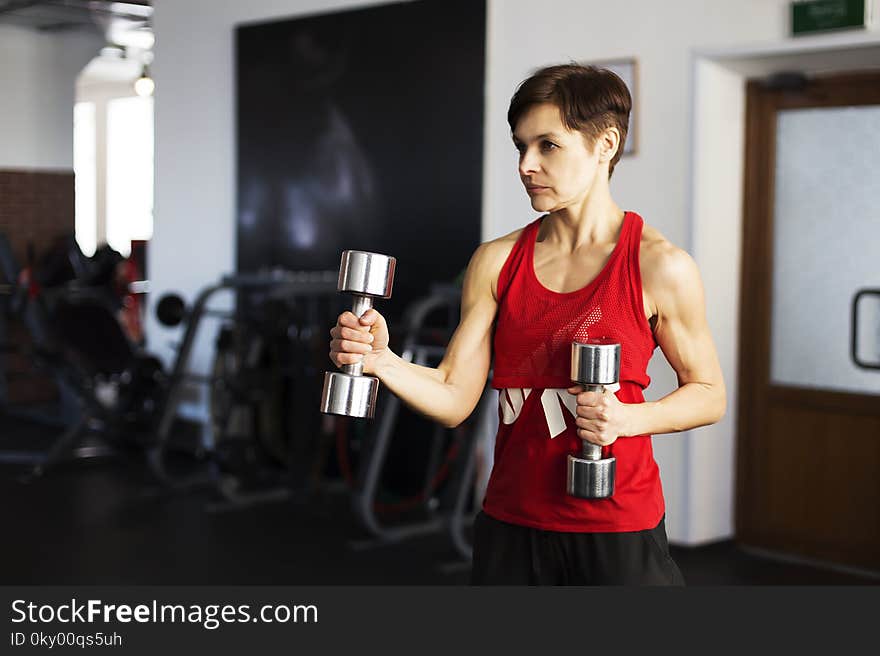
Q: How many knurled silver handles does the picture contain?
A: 2